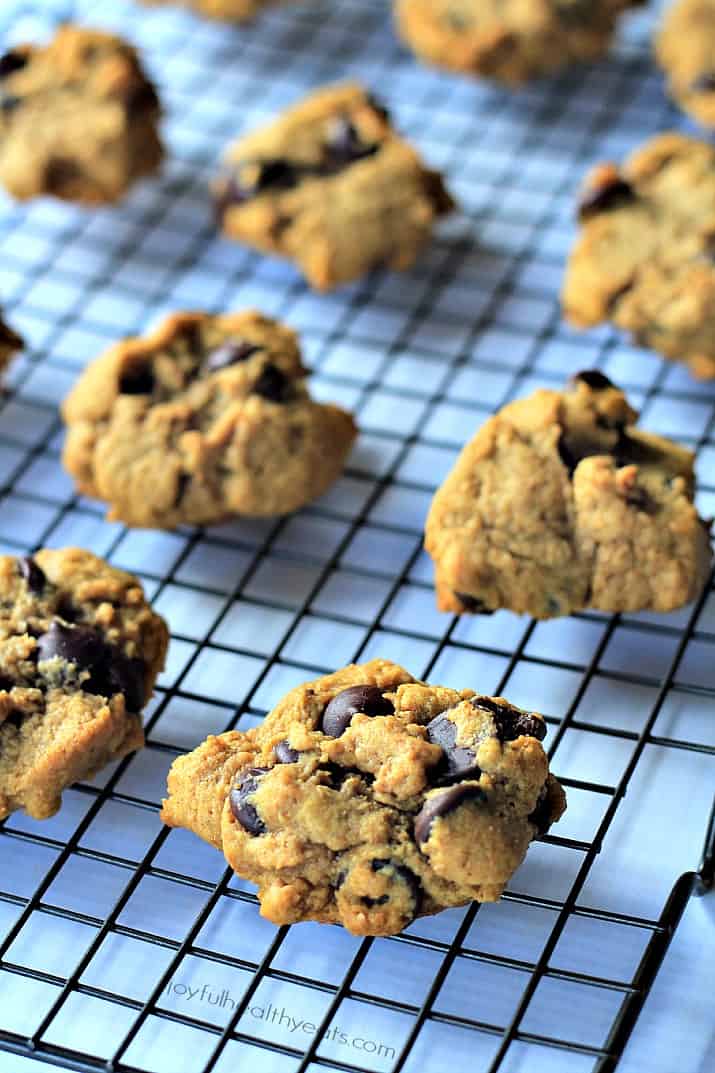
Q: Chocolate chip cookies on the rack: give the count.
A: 11